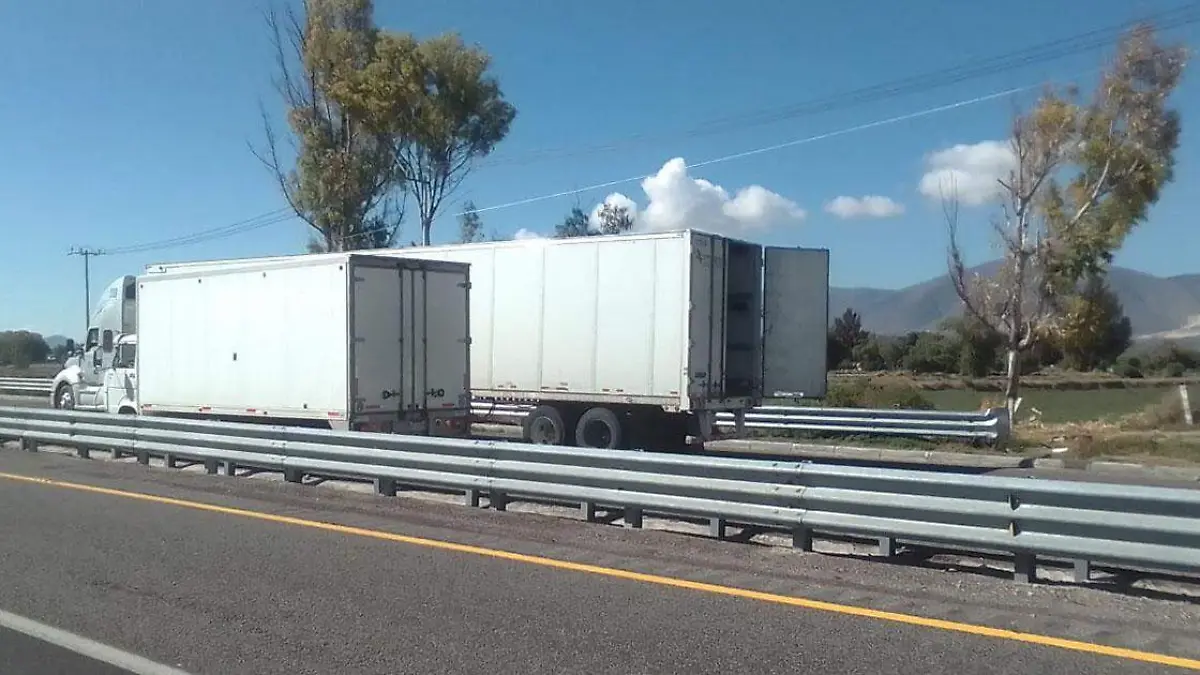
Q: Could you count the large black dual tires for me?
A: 2